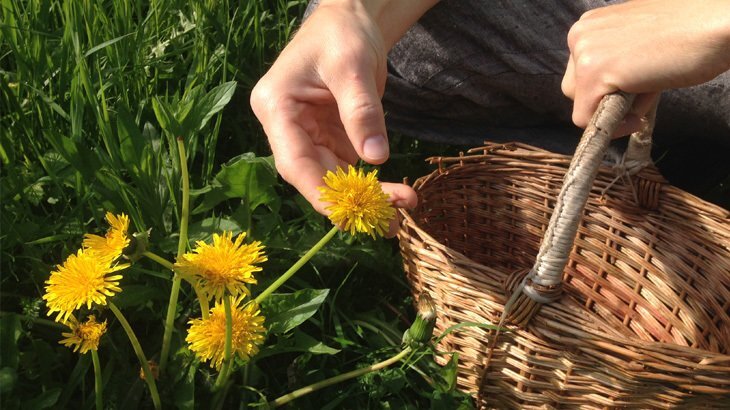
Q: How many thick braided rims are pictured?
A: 1